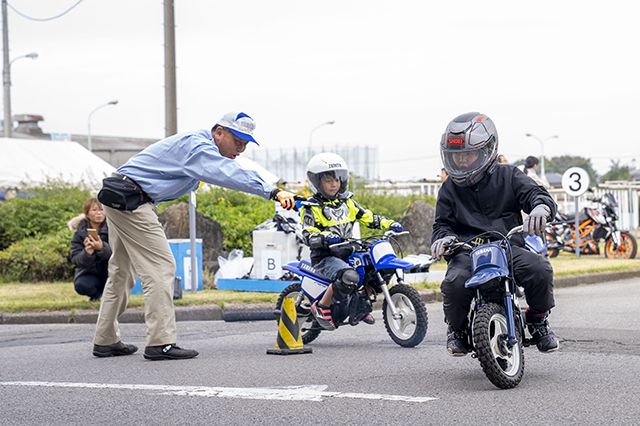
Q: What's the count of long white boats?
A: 0